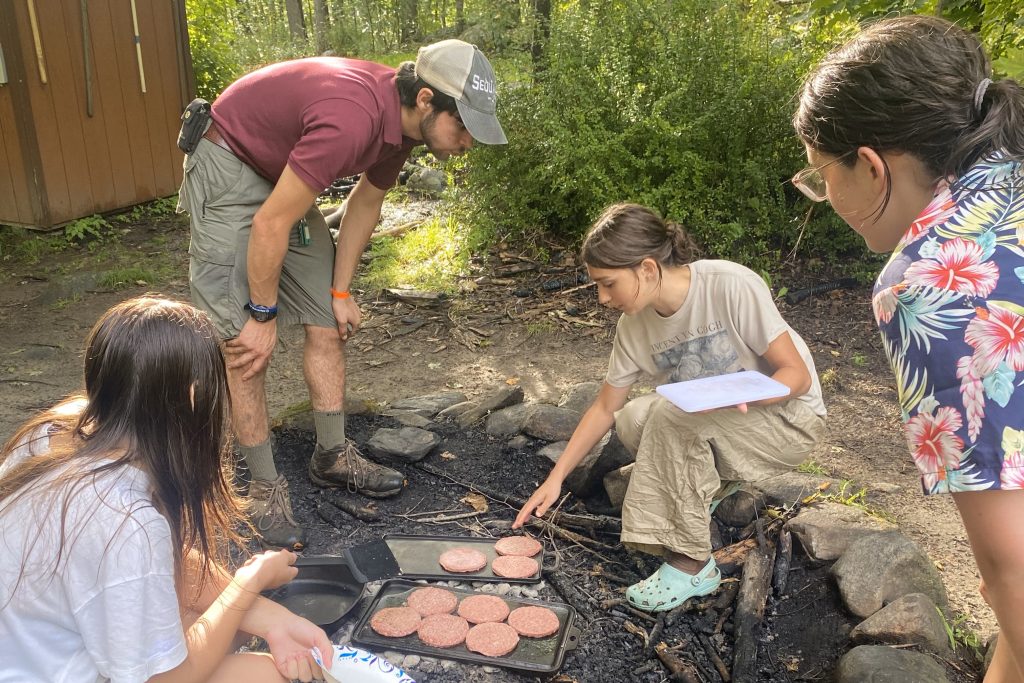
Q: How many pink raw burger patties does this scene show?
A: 9